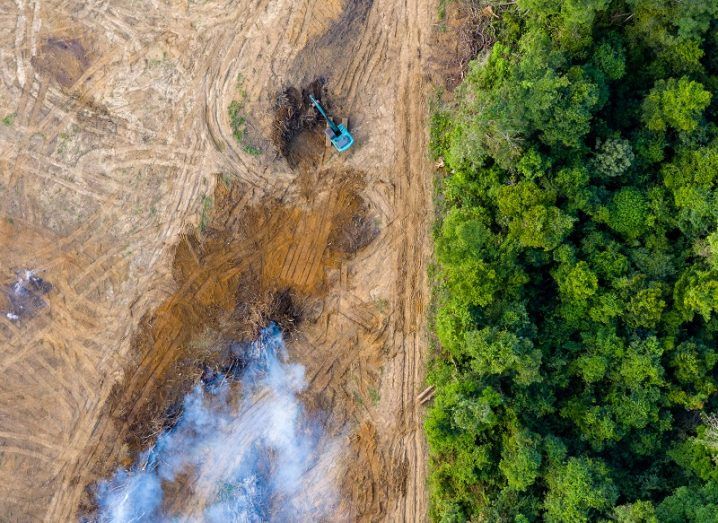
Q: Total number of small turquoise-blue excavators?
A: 1